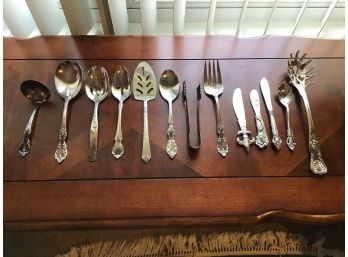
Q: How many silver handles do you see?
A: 13